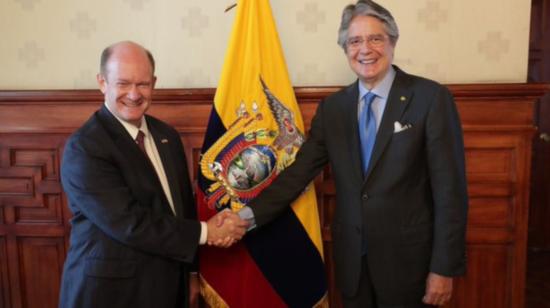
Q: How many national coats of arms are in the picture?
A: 1